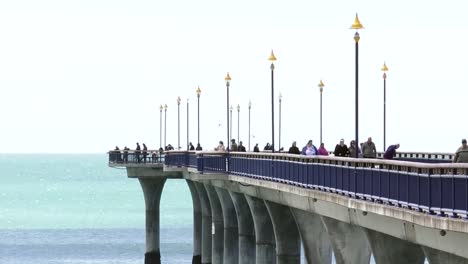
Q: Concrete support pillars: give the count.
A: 12